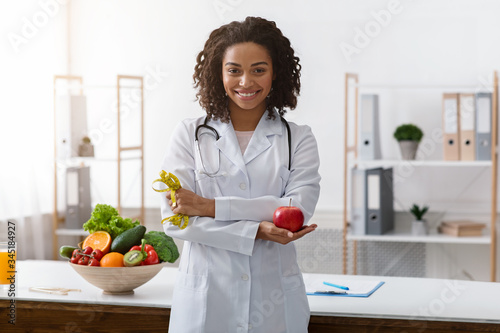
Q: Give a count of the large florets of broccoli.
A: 1